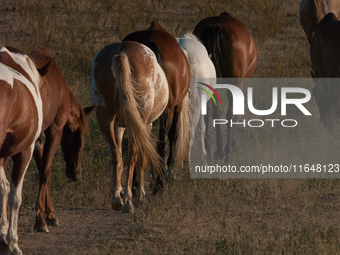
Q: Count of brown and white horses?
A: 2